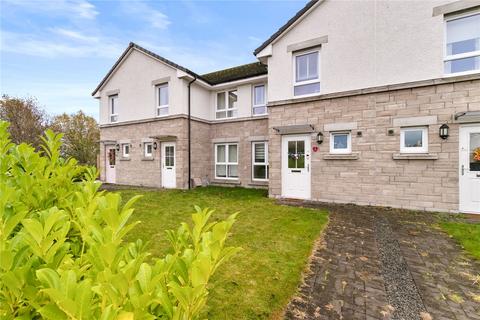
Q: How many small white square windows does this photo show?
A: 4